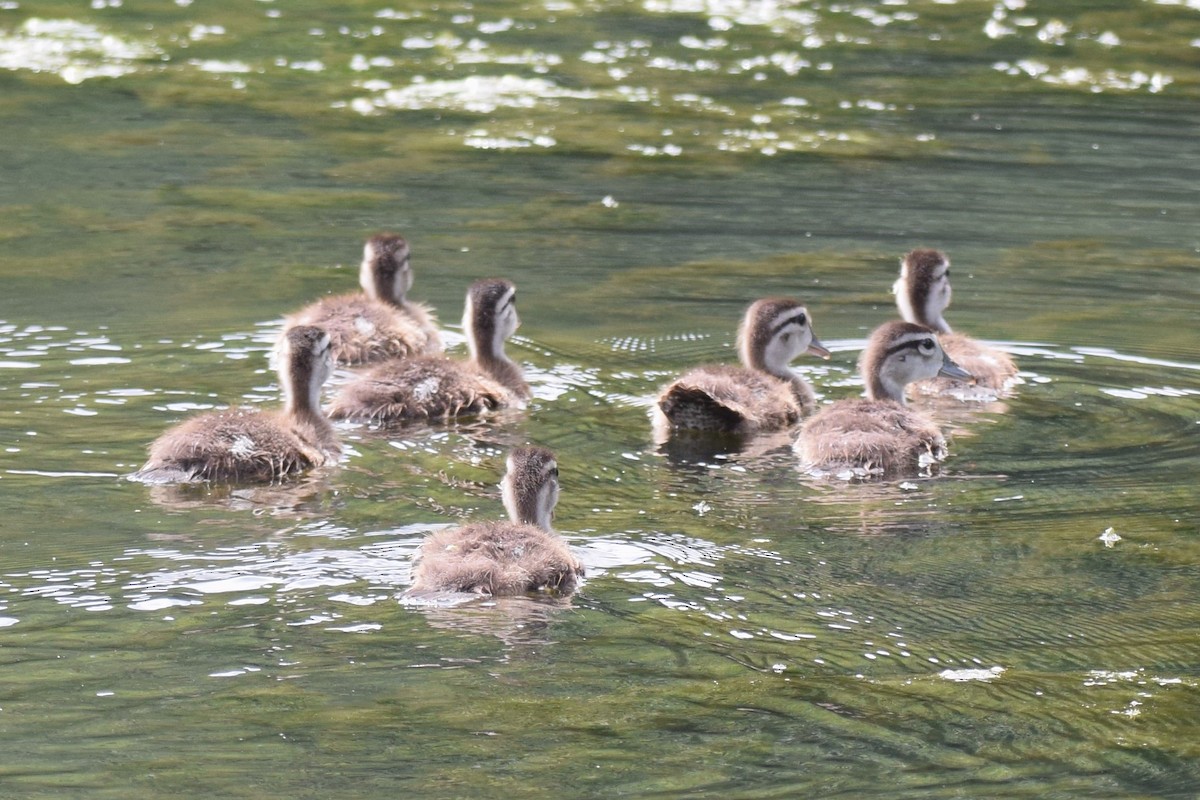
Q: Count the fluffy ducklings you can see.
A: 7